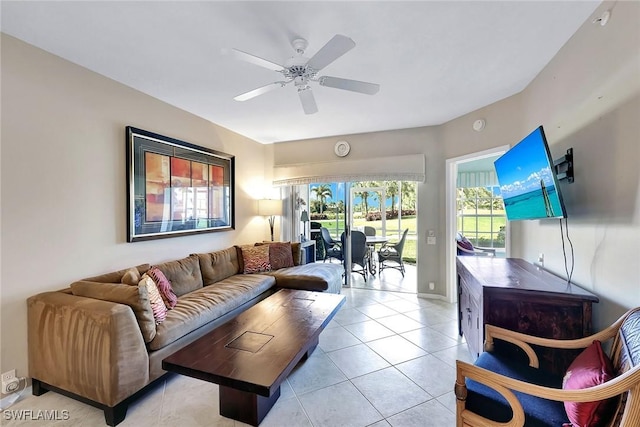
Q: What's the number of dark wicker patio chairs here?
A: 4